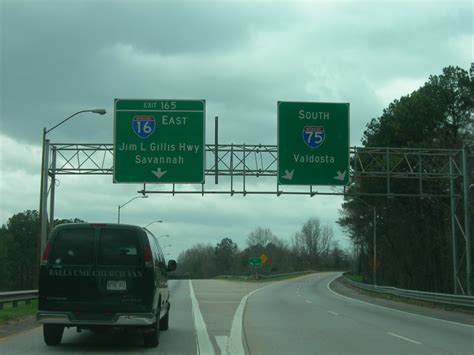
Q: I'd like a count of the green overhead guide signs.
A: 2